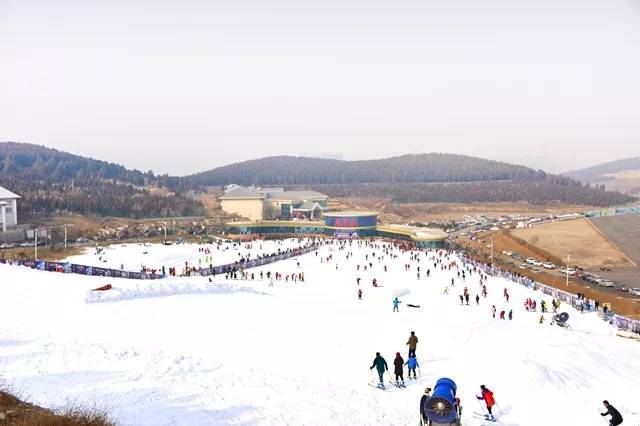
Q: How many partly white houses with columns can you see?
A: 1